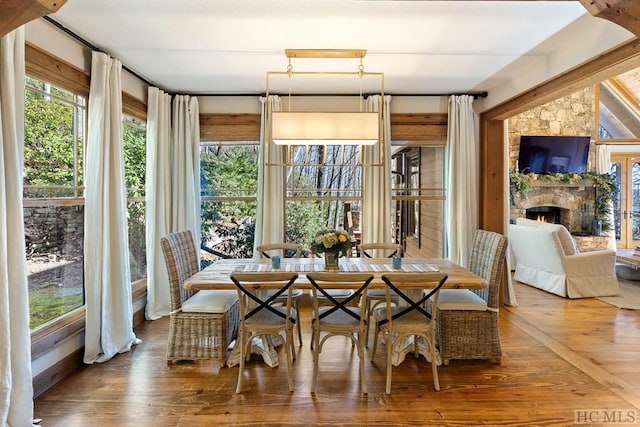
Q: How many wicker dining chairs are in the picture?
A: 2